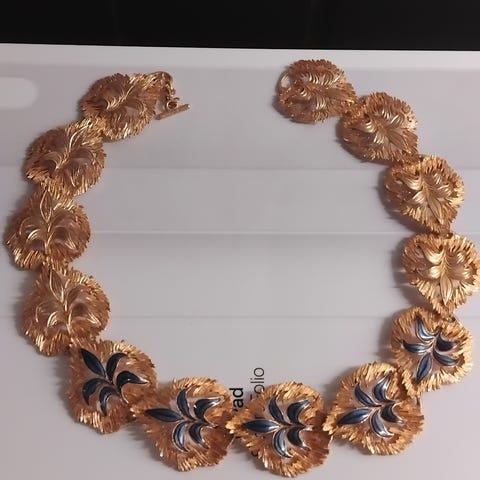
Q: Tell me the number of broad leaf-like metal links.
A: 13